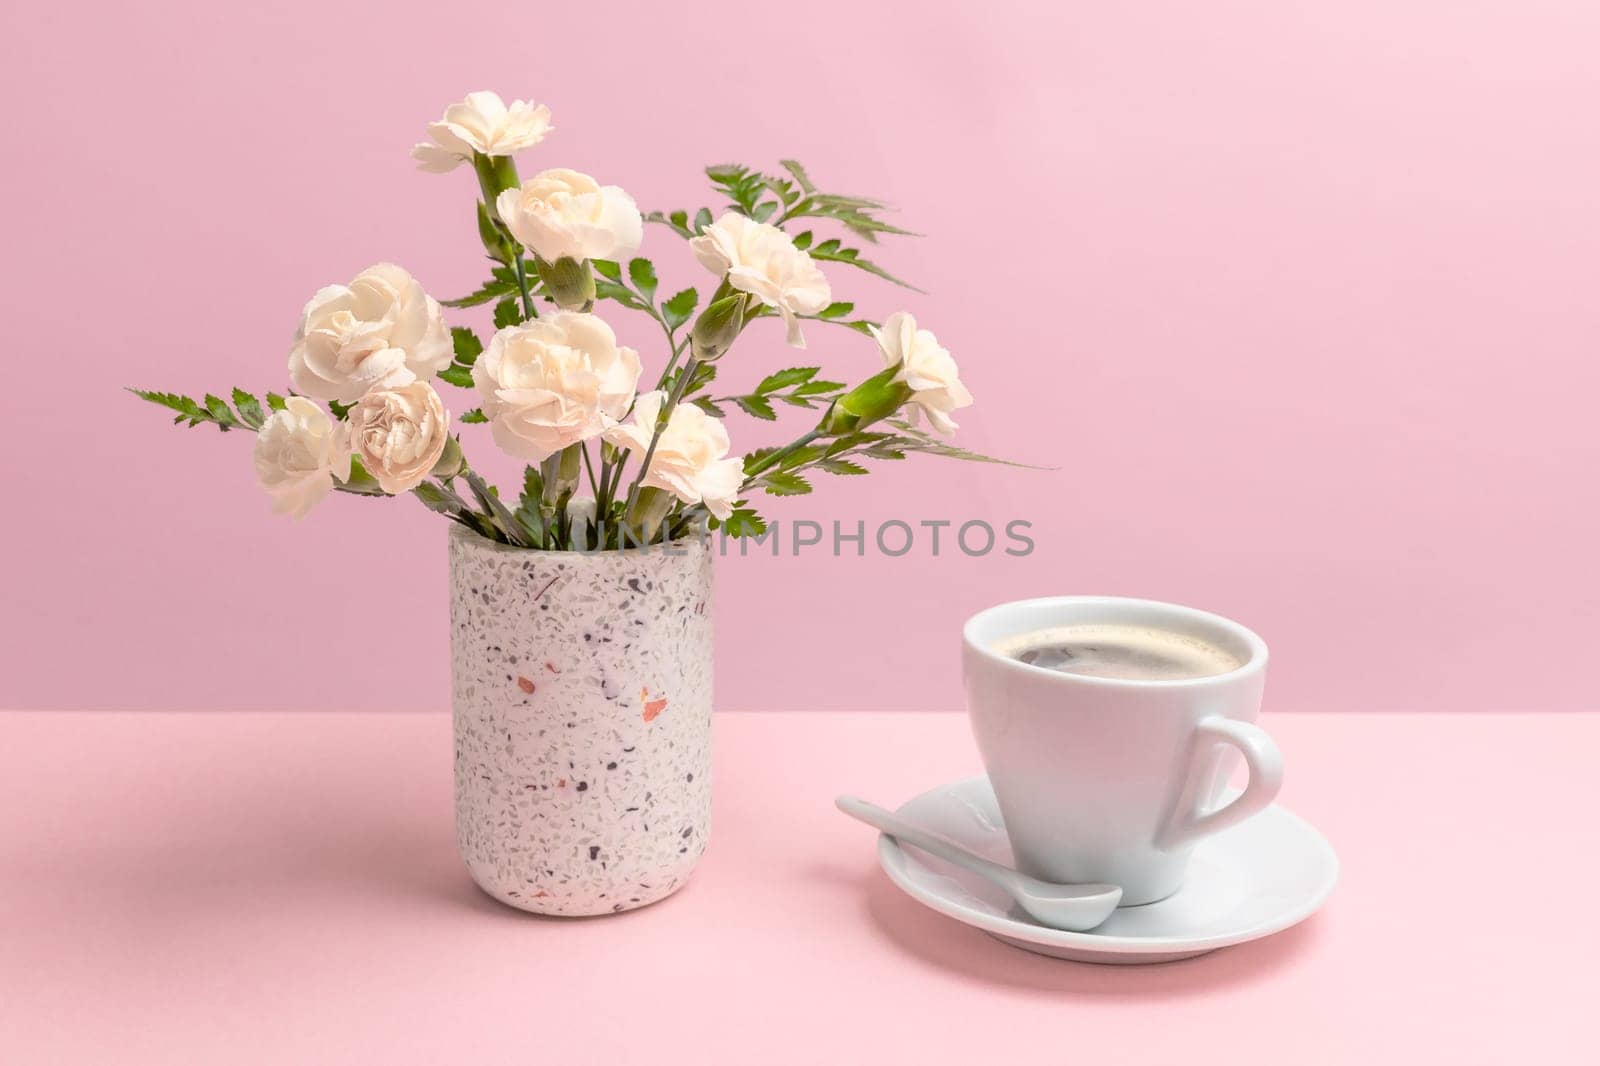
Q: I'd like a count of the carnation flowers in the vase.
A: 9